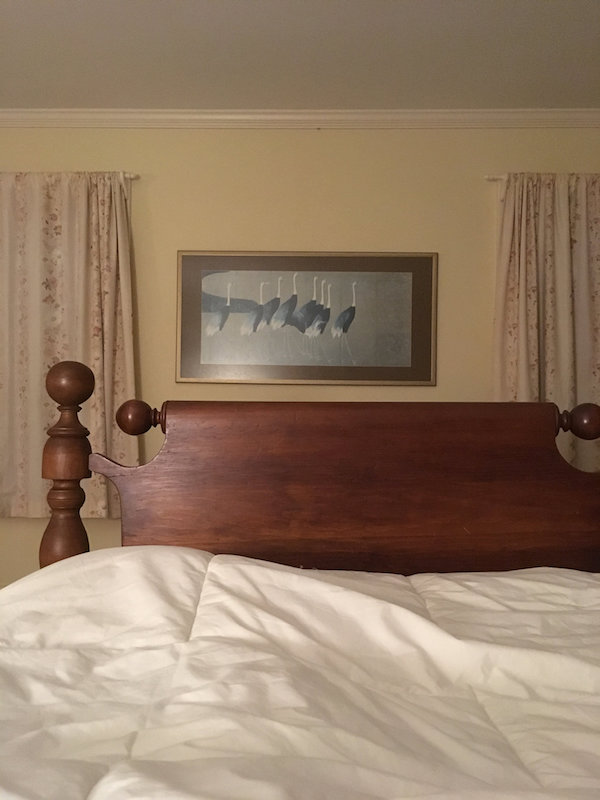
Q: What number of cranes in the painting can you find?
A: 8